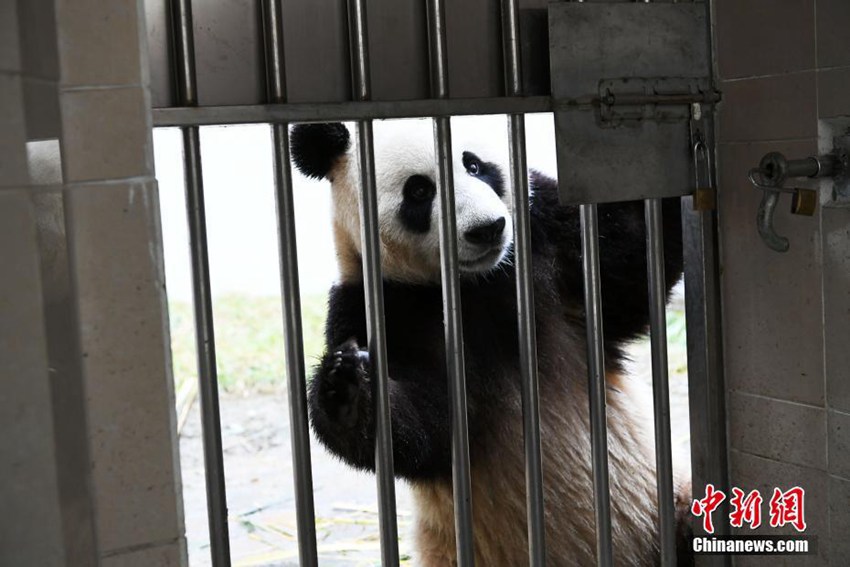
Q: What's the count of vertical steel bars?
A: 7